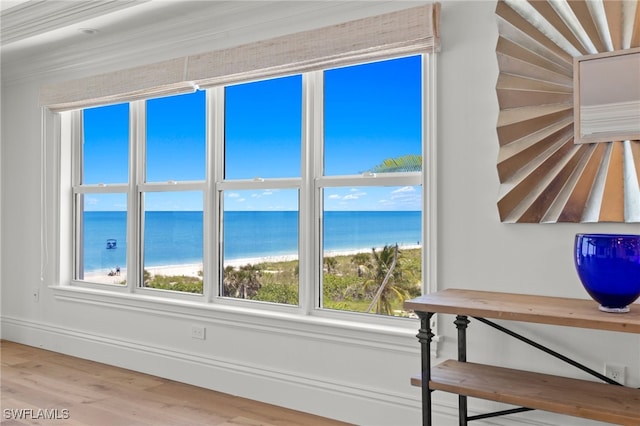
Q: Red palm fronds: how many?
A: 0